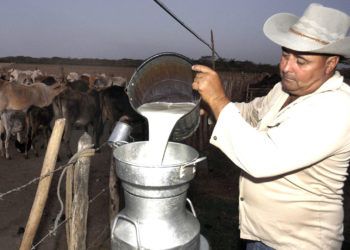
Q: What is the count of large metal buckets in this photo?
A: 2